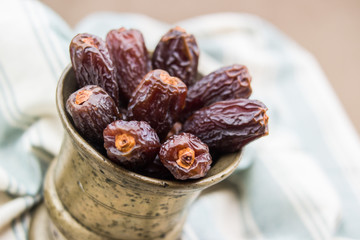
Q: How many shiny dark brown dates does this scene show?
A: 9